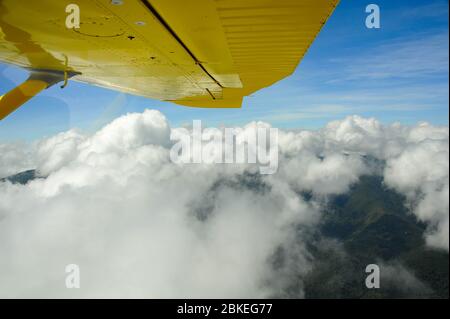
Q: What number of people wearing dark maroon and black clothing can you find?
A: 0